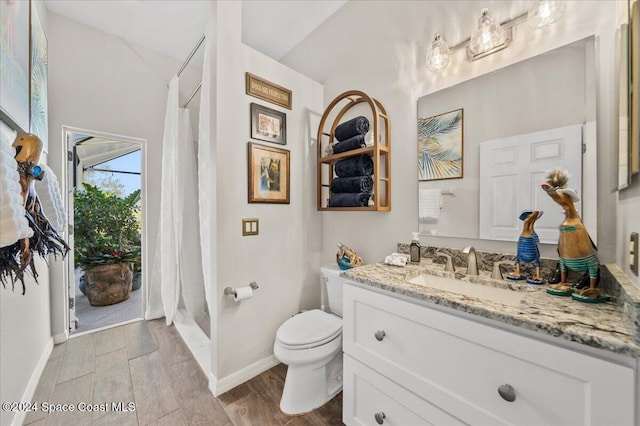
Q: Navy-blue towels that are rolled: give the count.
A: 5